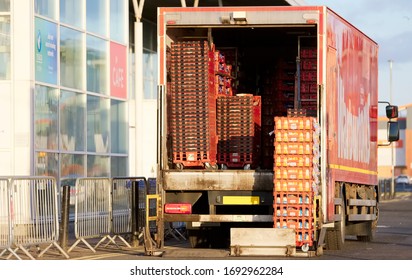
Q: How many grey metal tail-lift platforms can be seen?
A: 1